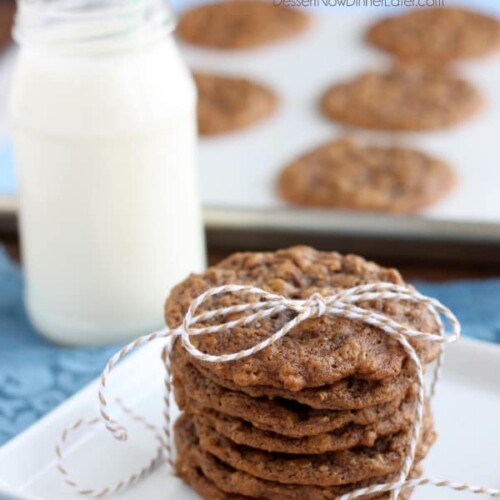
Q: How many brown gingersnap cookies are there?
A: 12